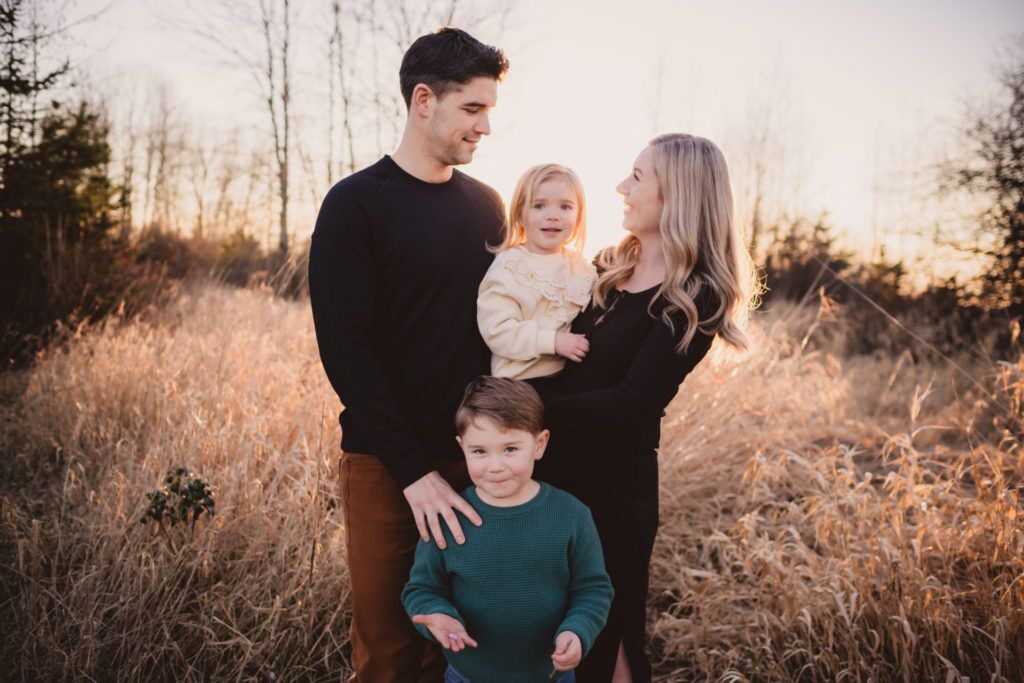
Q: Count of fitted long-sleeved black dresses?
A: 1